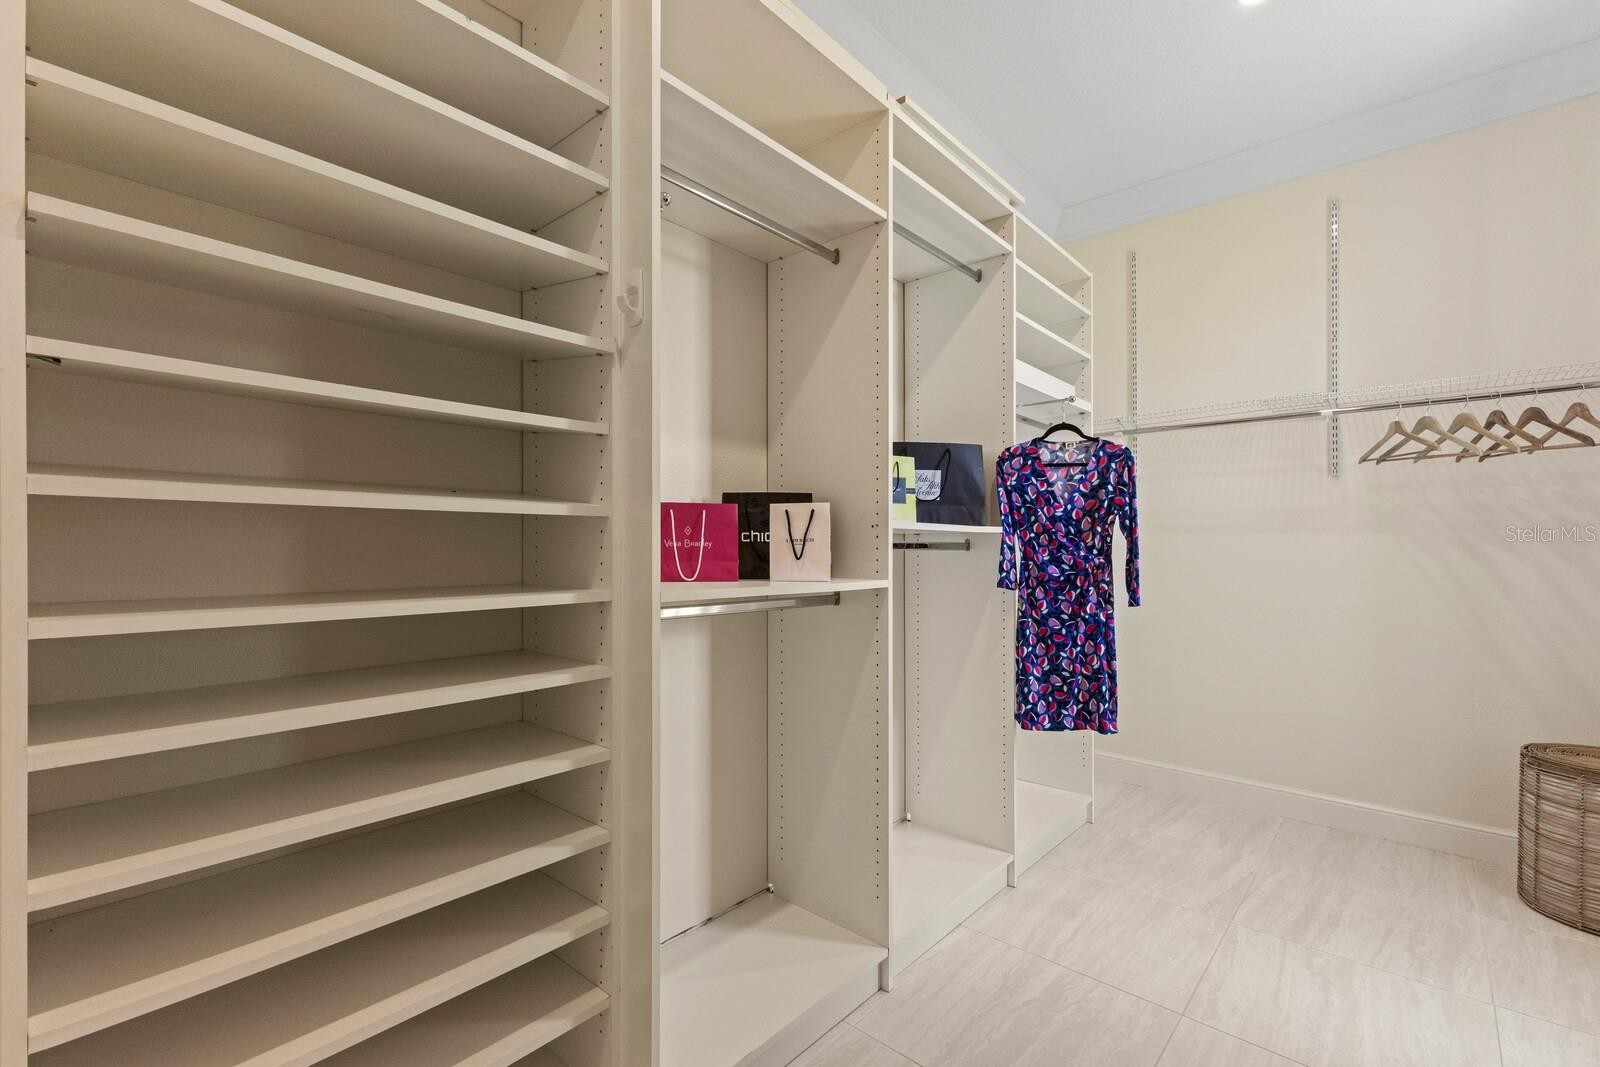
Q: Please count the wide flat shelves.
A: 12